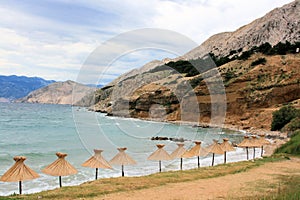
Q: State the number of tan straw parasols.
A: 12